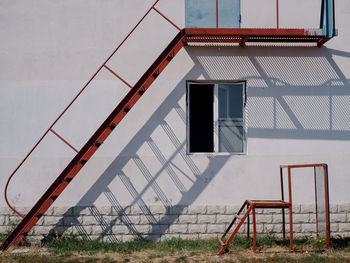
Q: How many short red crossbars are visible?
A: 3